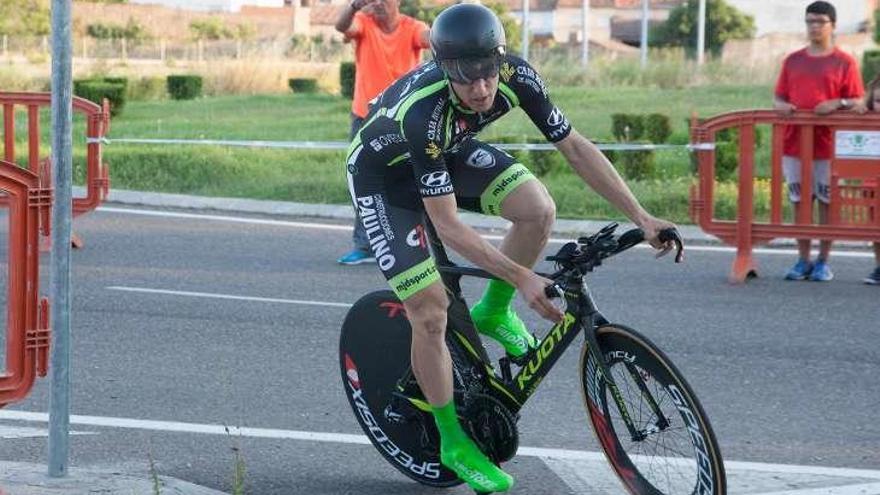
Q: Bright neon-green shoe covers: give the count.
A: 2